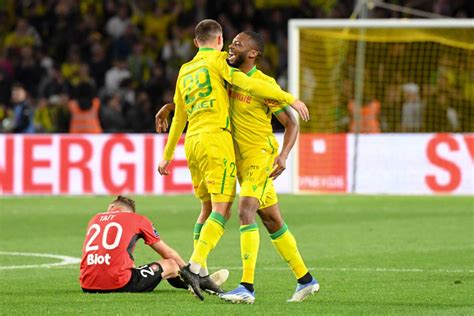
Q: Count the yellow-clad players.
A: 2